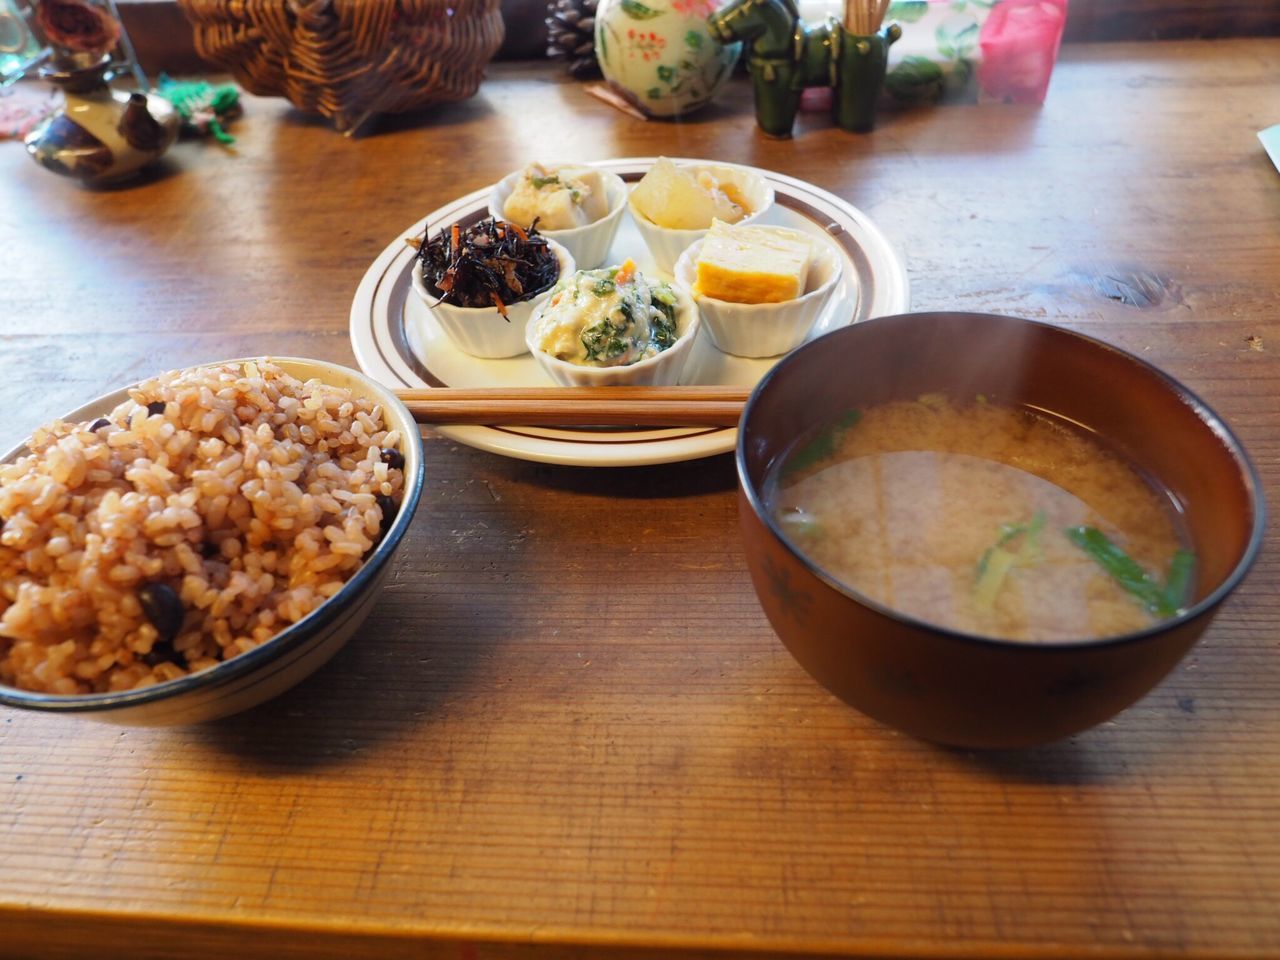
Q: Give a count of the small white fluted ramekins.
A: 5